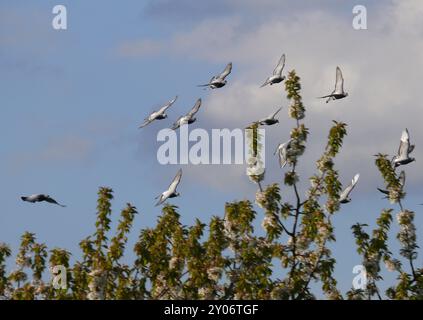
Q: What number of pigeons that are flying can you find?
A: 12